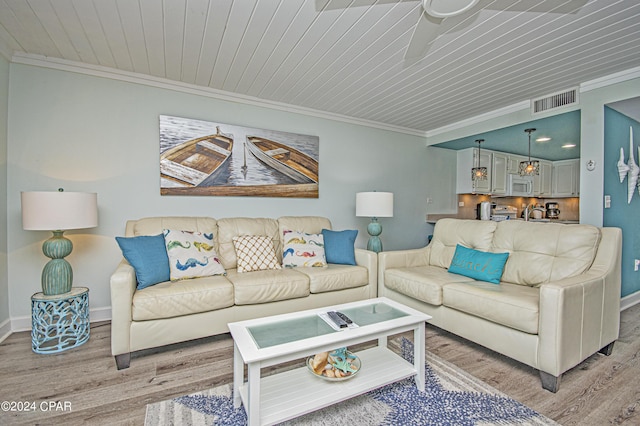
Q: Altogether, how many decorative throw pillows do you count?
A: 6